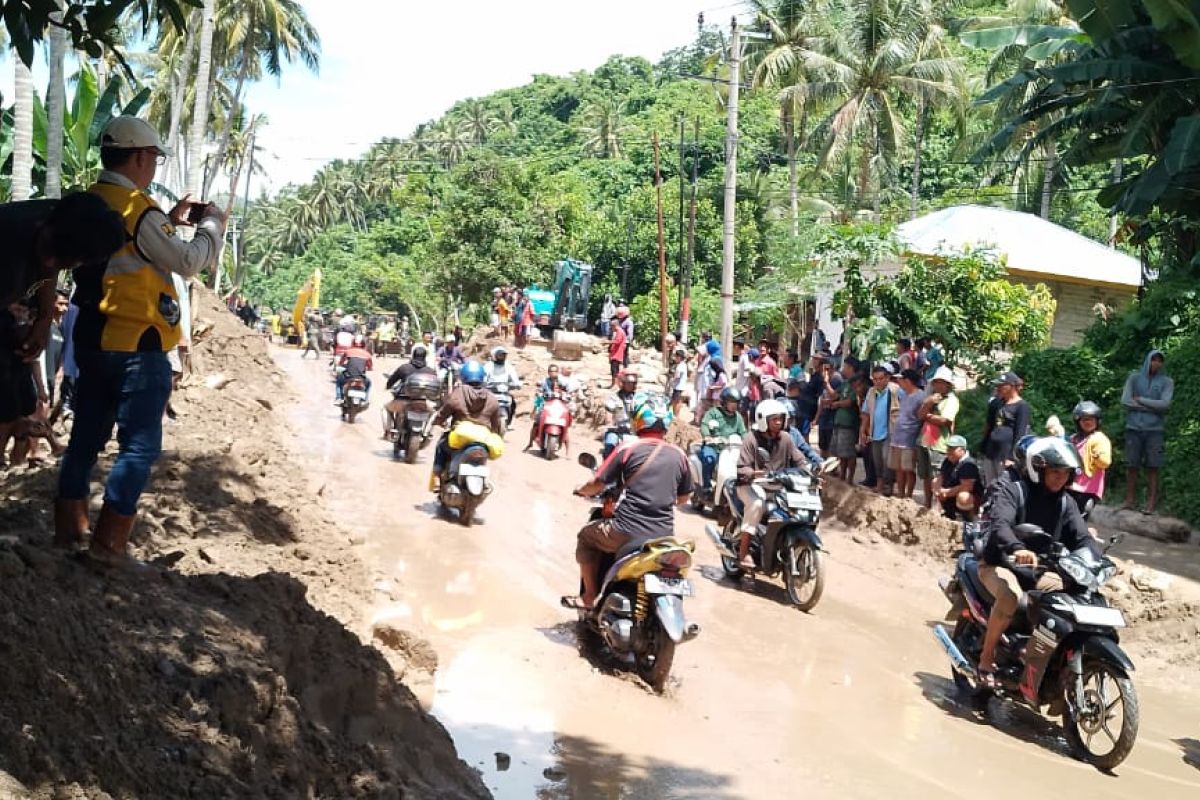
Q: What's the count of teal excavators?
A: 1